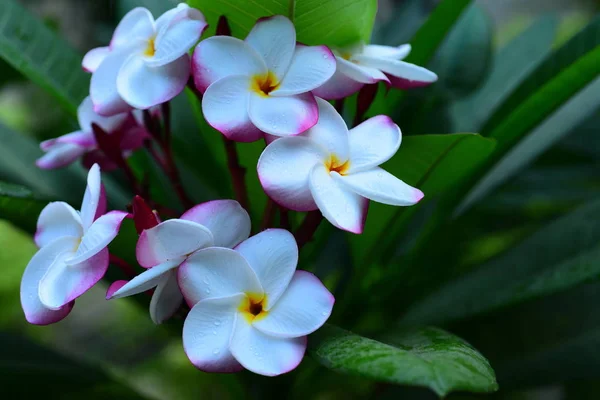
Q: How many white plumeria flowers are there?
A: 8